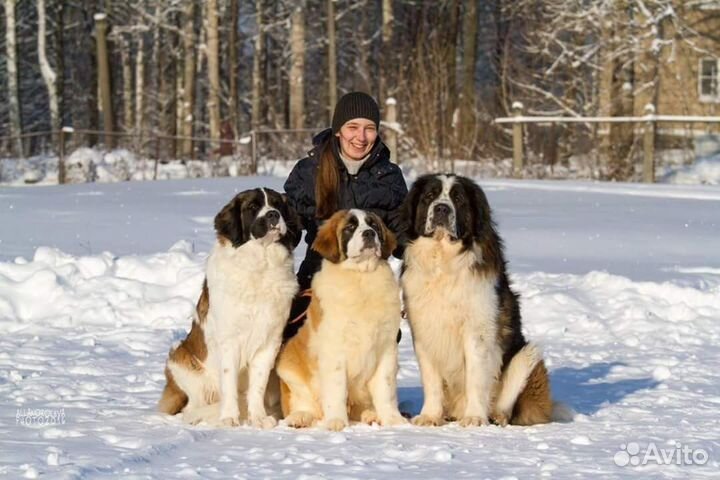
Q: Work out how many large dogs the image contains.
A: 3